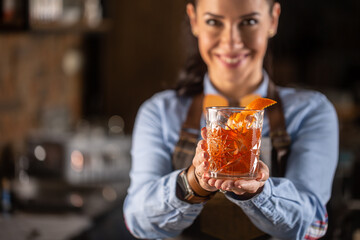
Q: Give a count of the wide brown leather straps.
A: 2